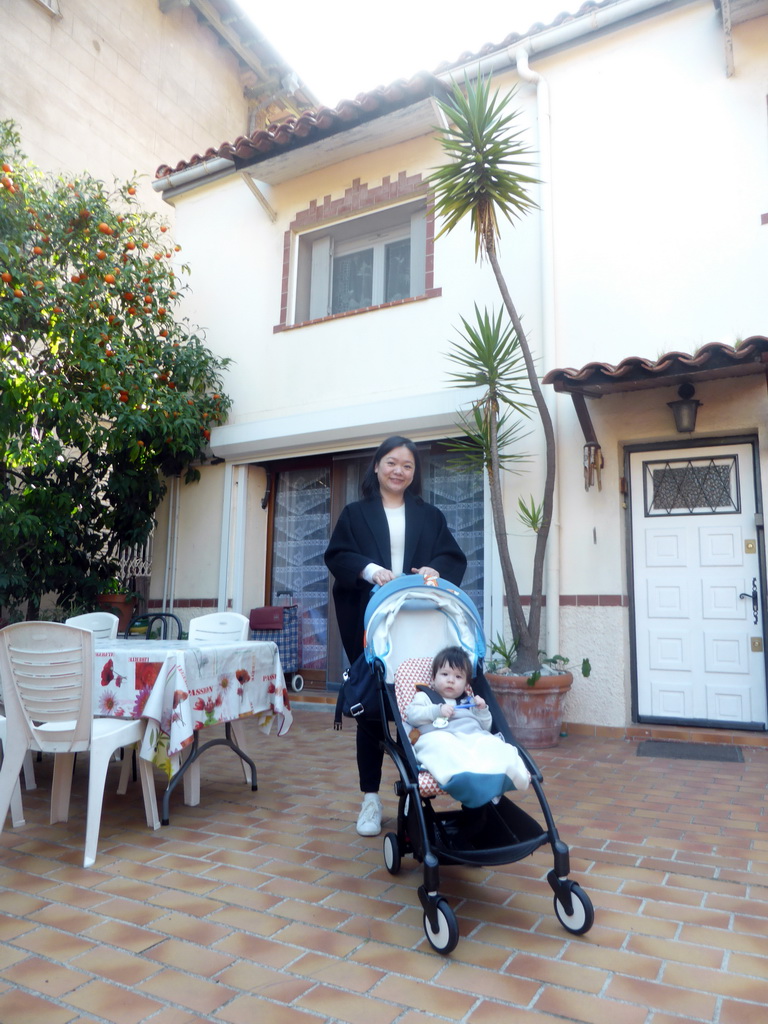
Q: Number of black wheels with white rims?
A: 3